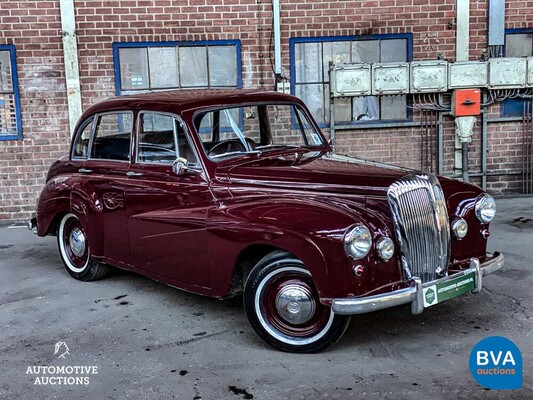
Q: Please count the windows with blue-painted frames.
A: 4